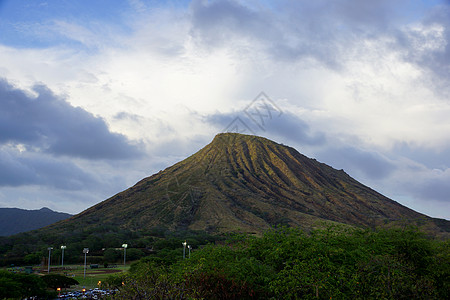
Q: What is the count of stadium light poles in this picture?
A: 6